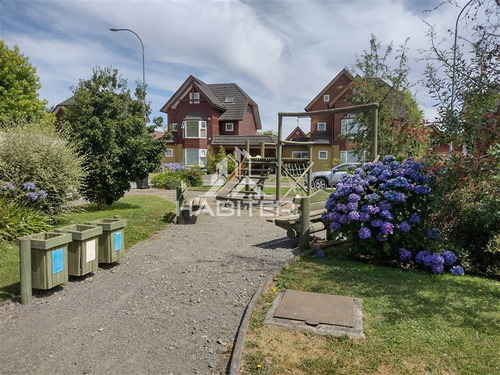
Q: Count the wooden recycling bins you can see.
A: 3